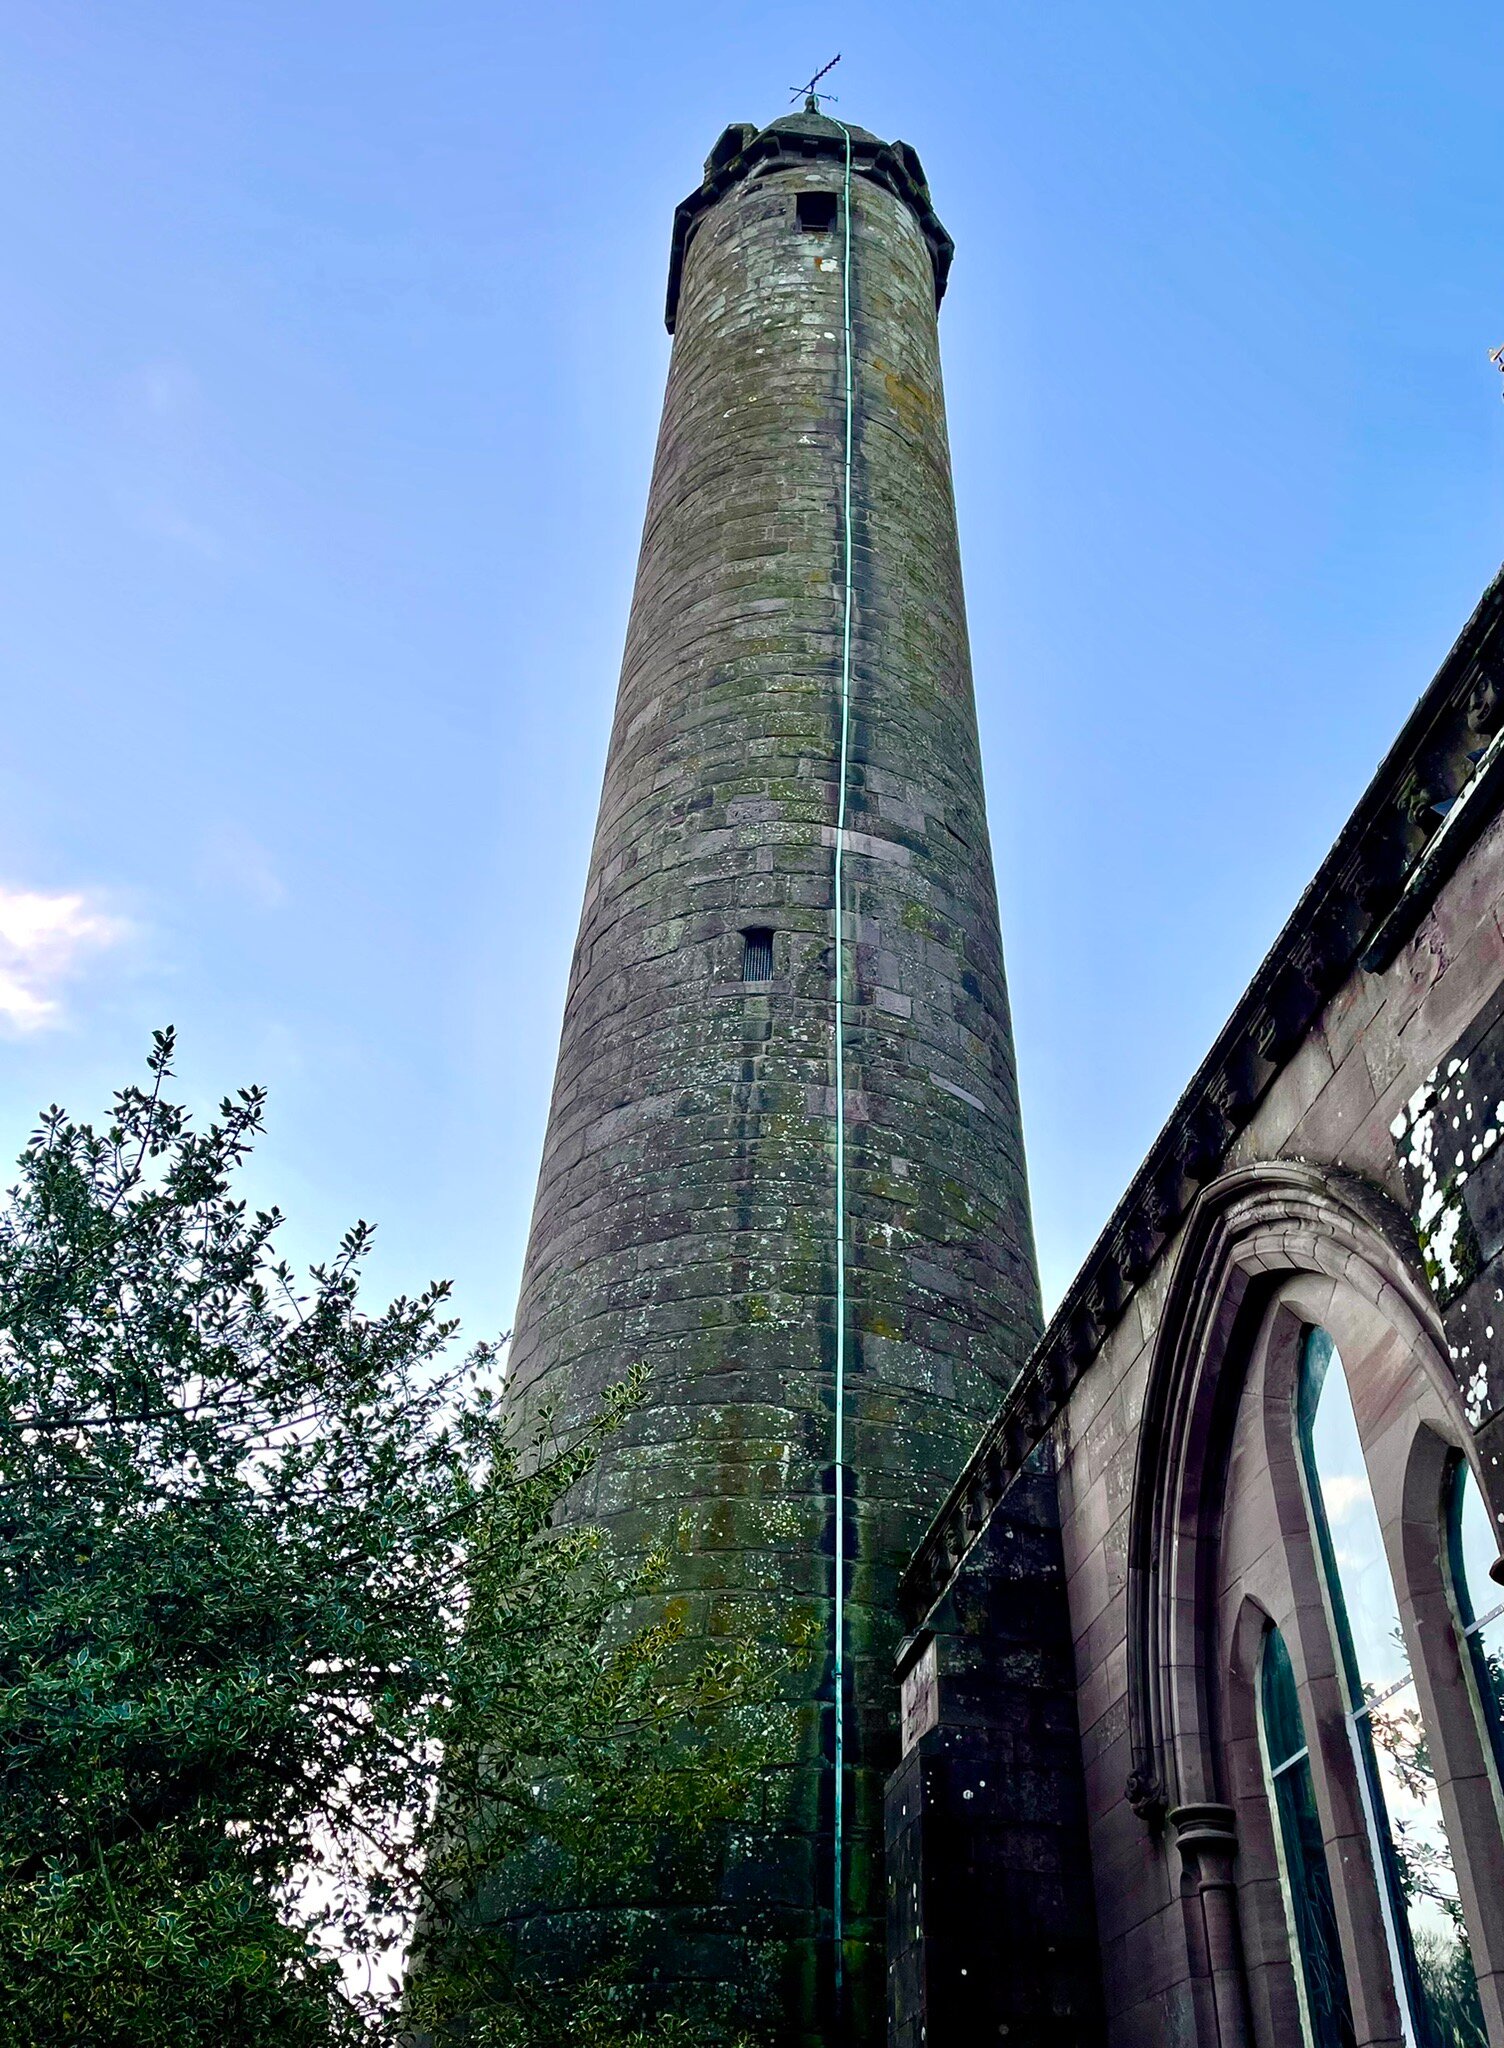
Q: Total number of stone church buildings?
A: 1